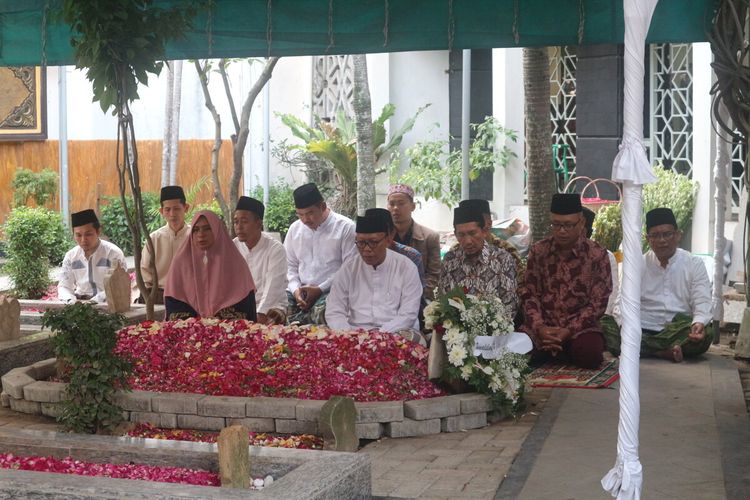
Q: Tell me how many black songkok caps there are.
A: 11